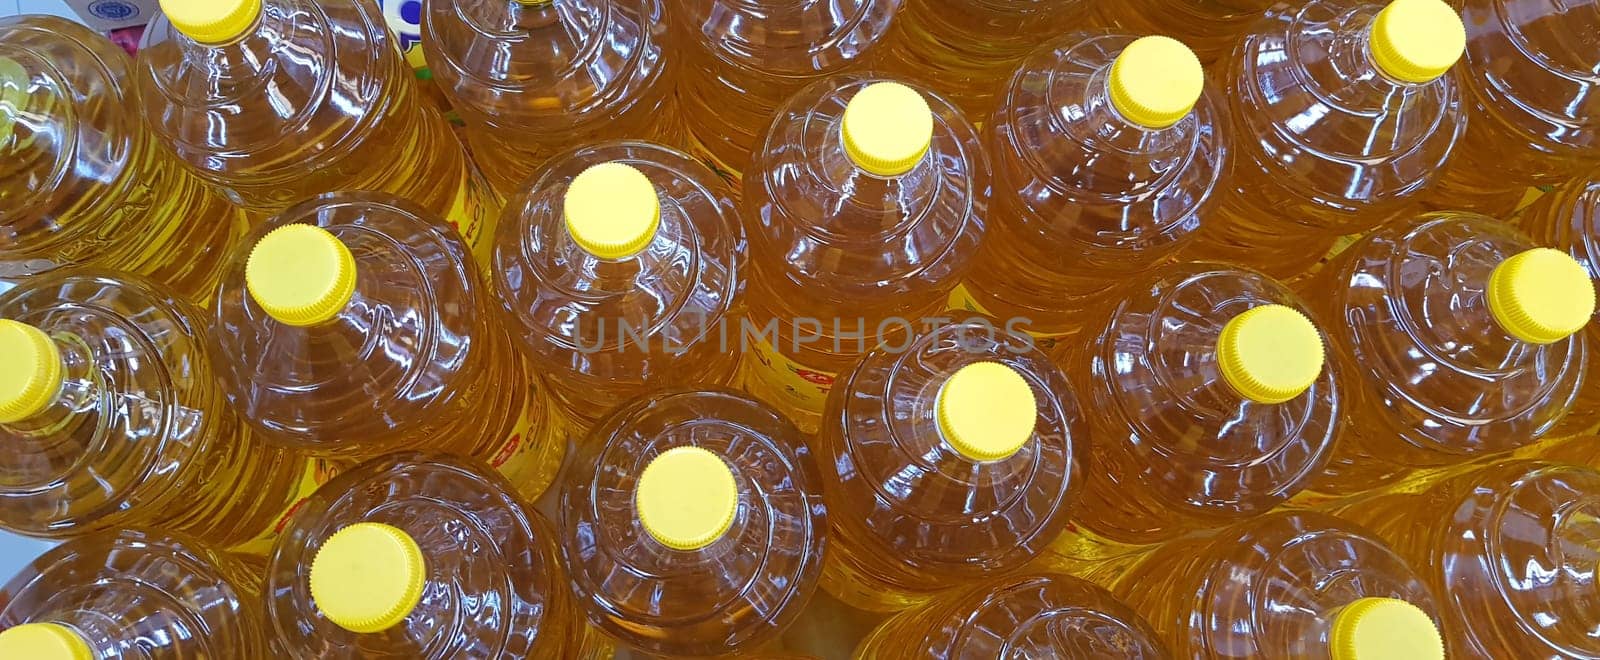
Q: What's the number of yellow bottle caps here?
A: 14